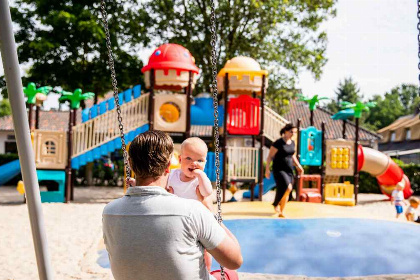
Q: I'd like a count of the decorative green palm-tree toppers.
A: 4